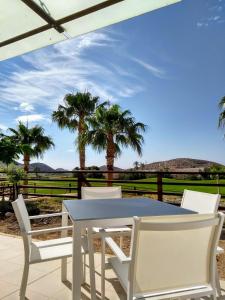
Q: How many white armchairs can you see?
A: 4